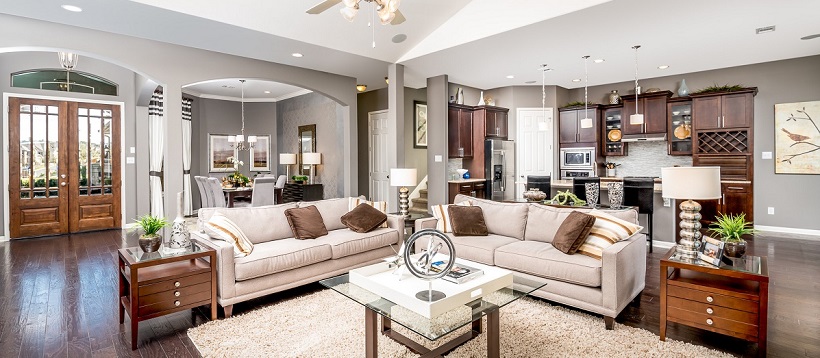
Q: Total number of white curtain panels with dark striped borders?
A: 2